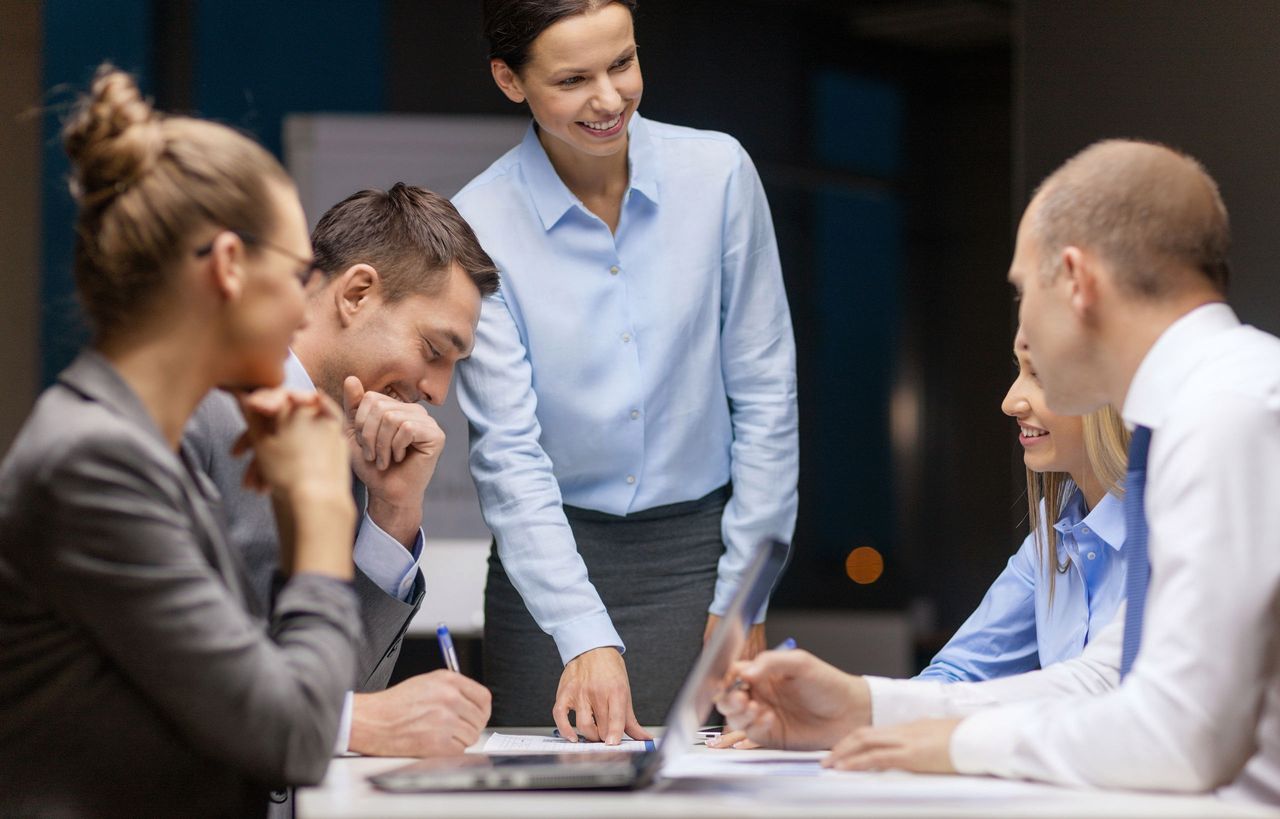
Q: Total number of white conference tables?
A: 1